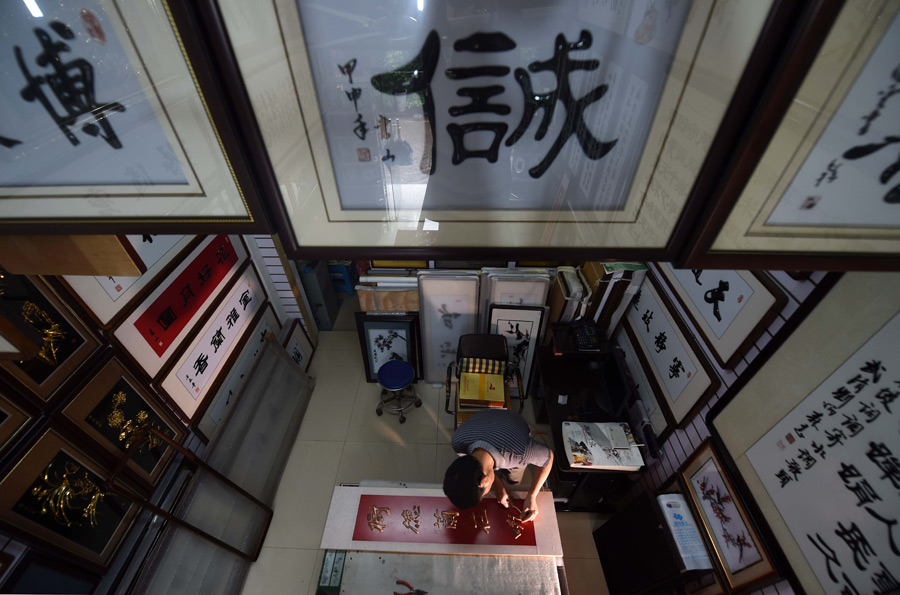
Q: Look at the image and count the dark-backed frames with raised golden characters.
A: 3